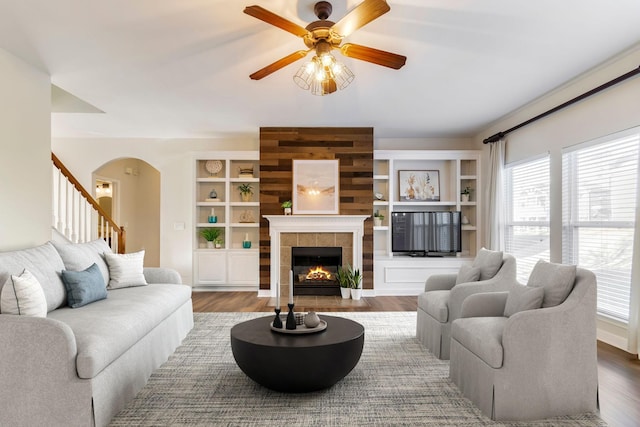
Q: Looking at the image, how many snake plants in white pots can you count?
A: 2